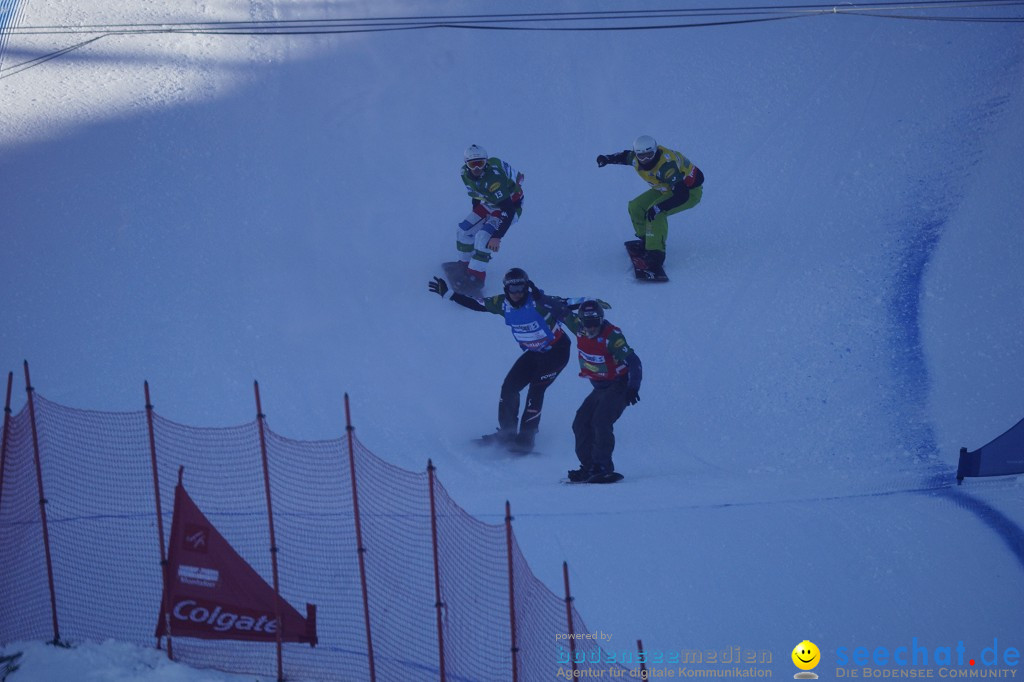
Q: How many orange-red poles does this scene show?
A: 9